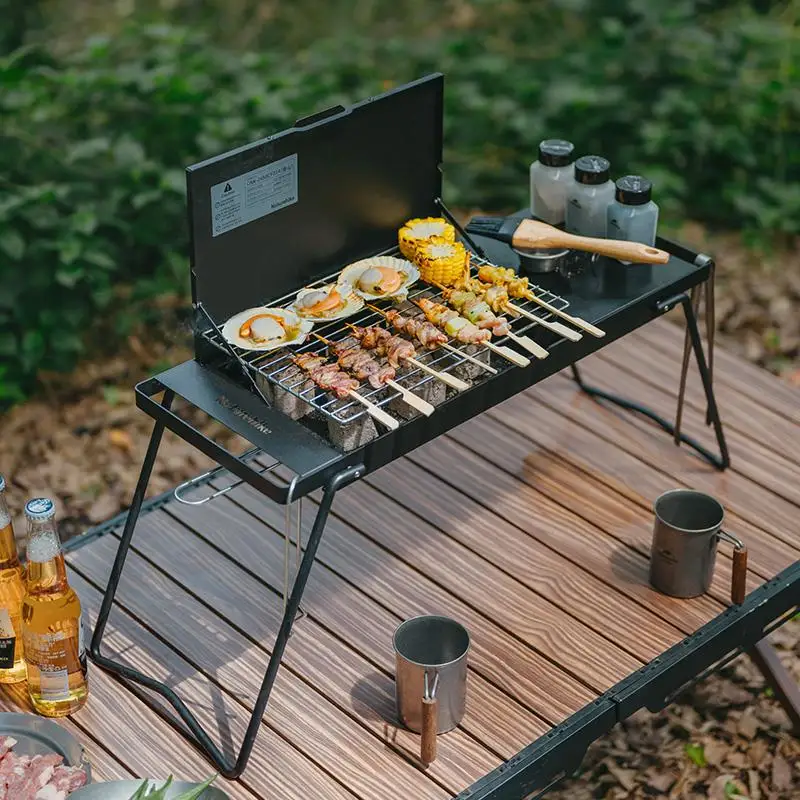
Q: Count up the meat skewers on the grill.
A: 8